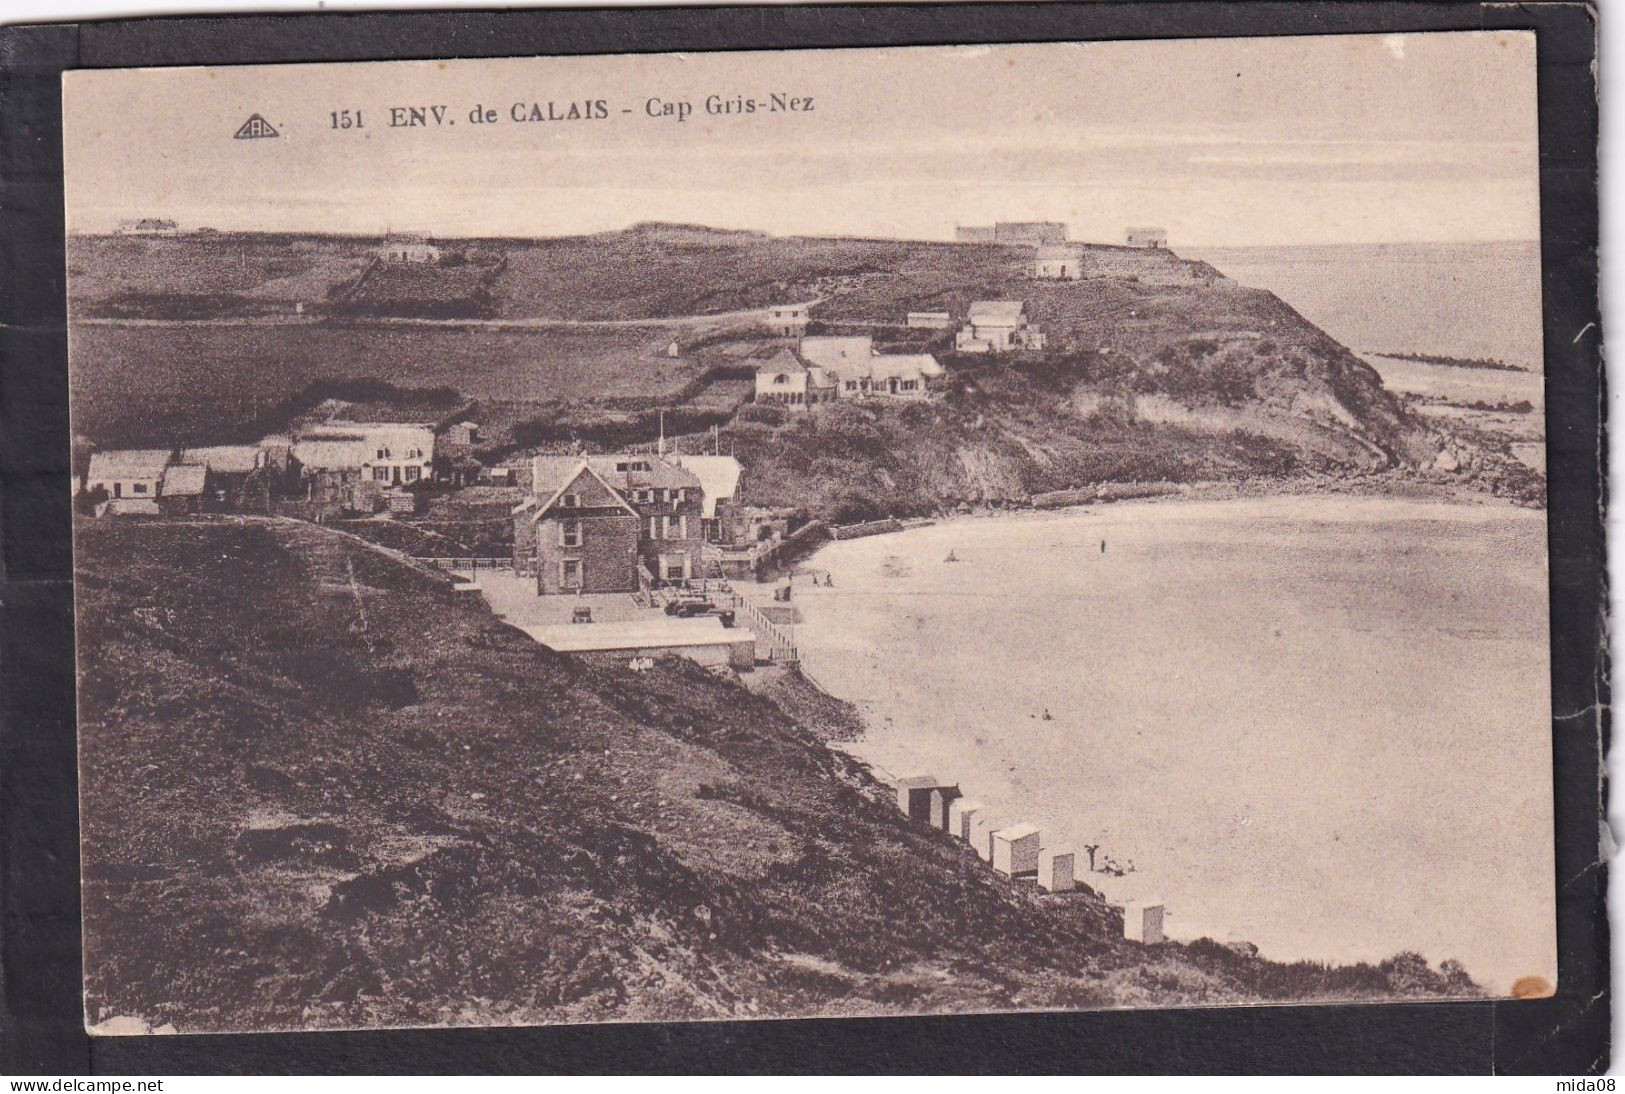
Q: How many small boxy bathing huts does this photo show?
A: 7